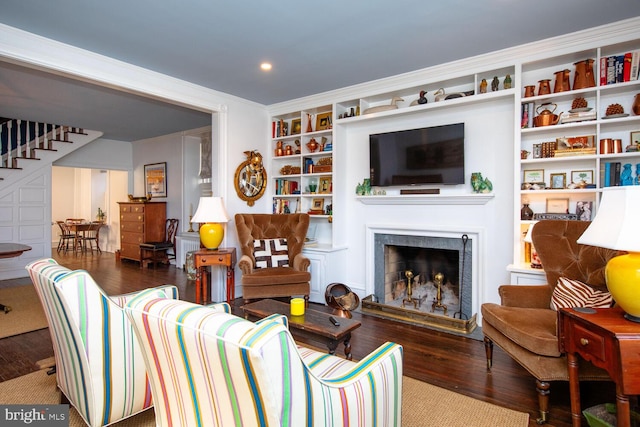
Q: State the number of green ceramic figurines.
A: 2